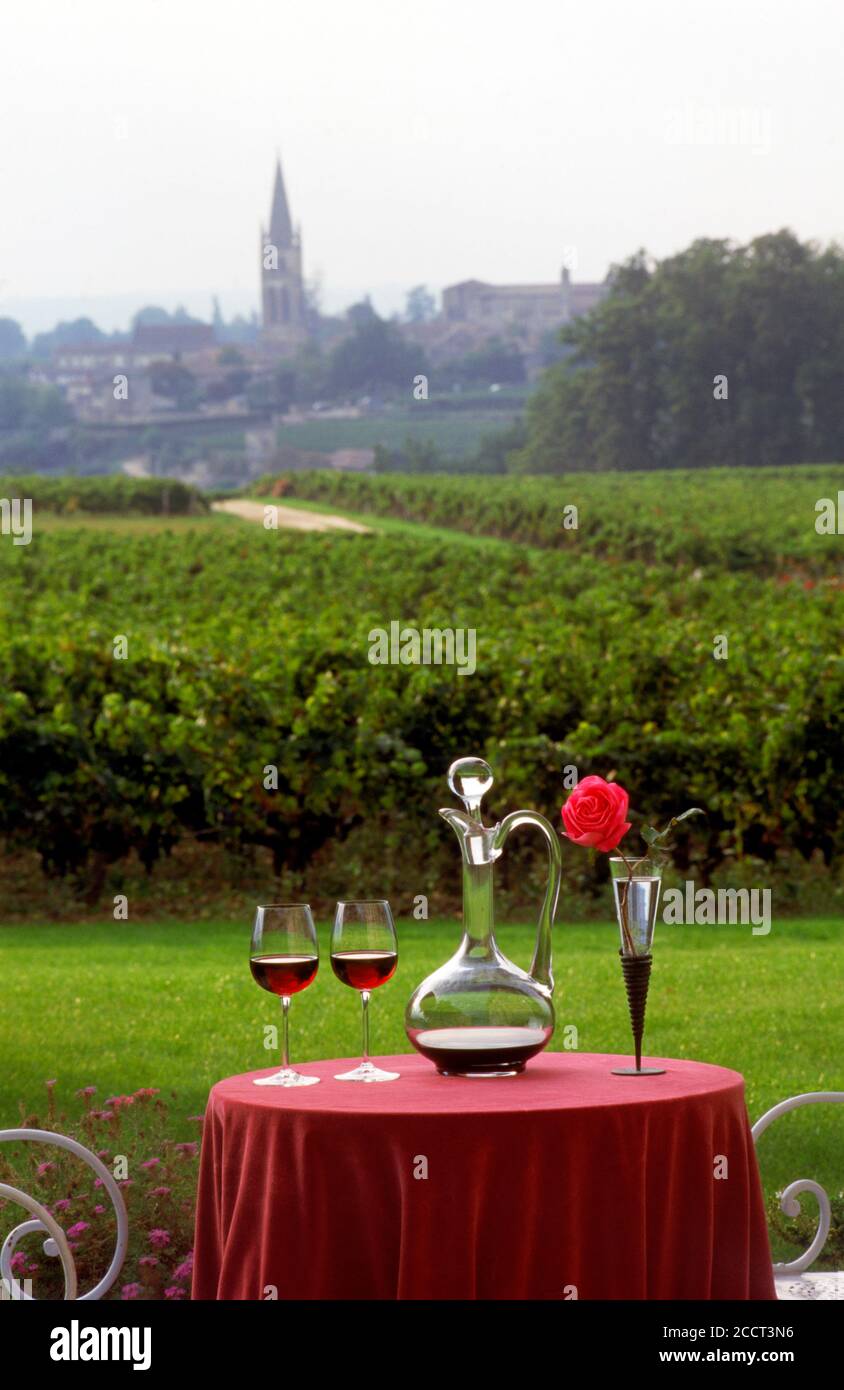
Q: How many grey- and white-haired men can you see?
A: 0